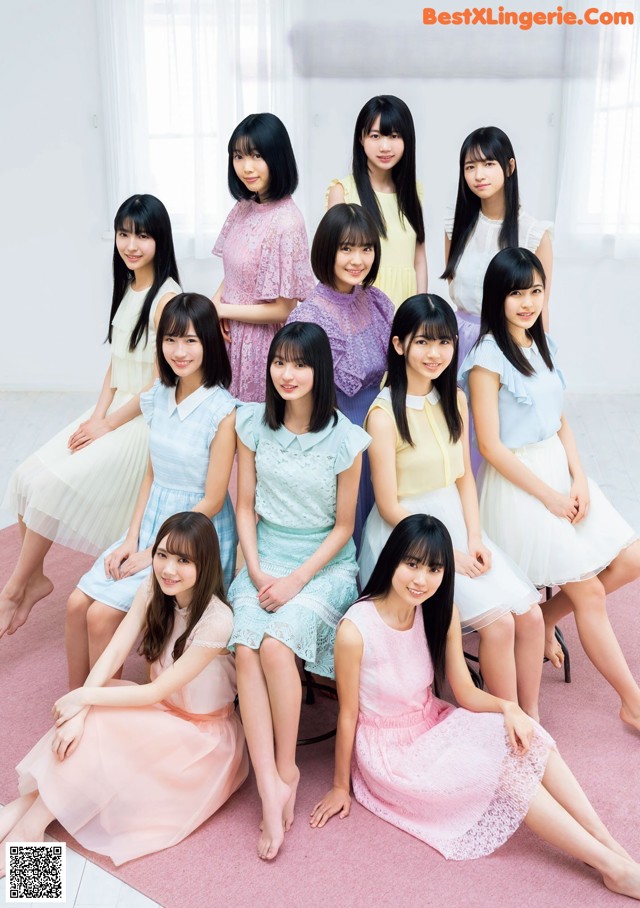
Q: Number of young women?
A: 11